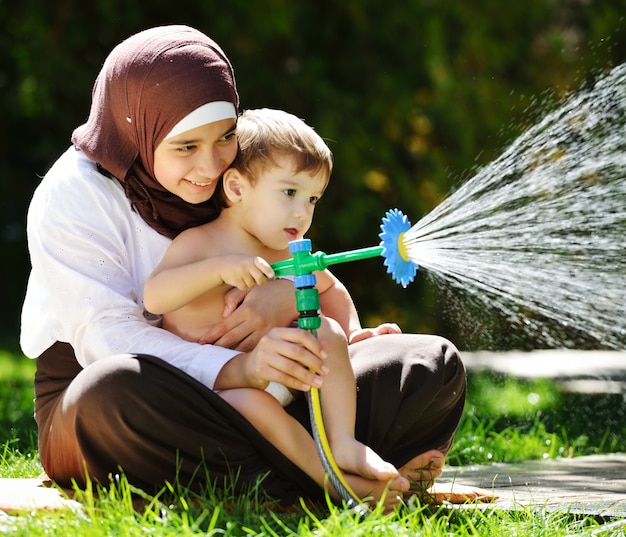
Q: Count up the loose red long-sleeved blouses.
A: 0